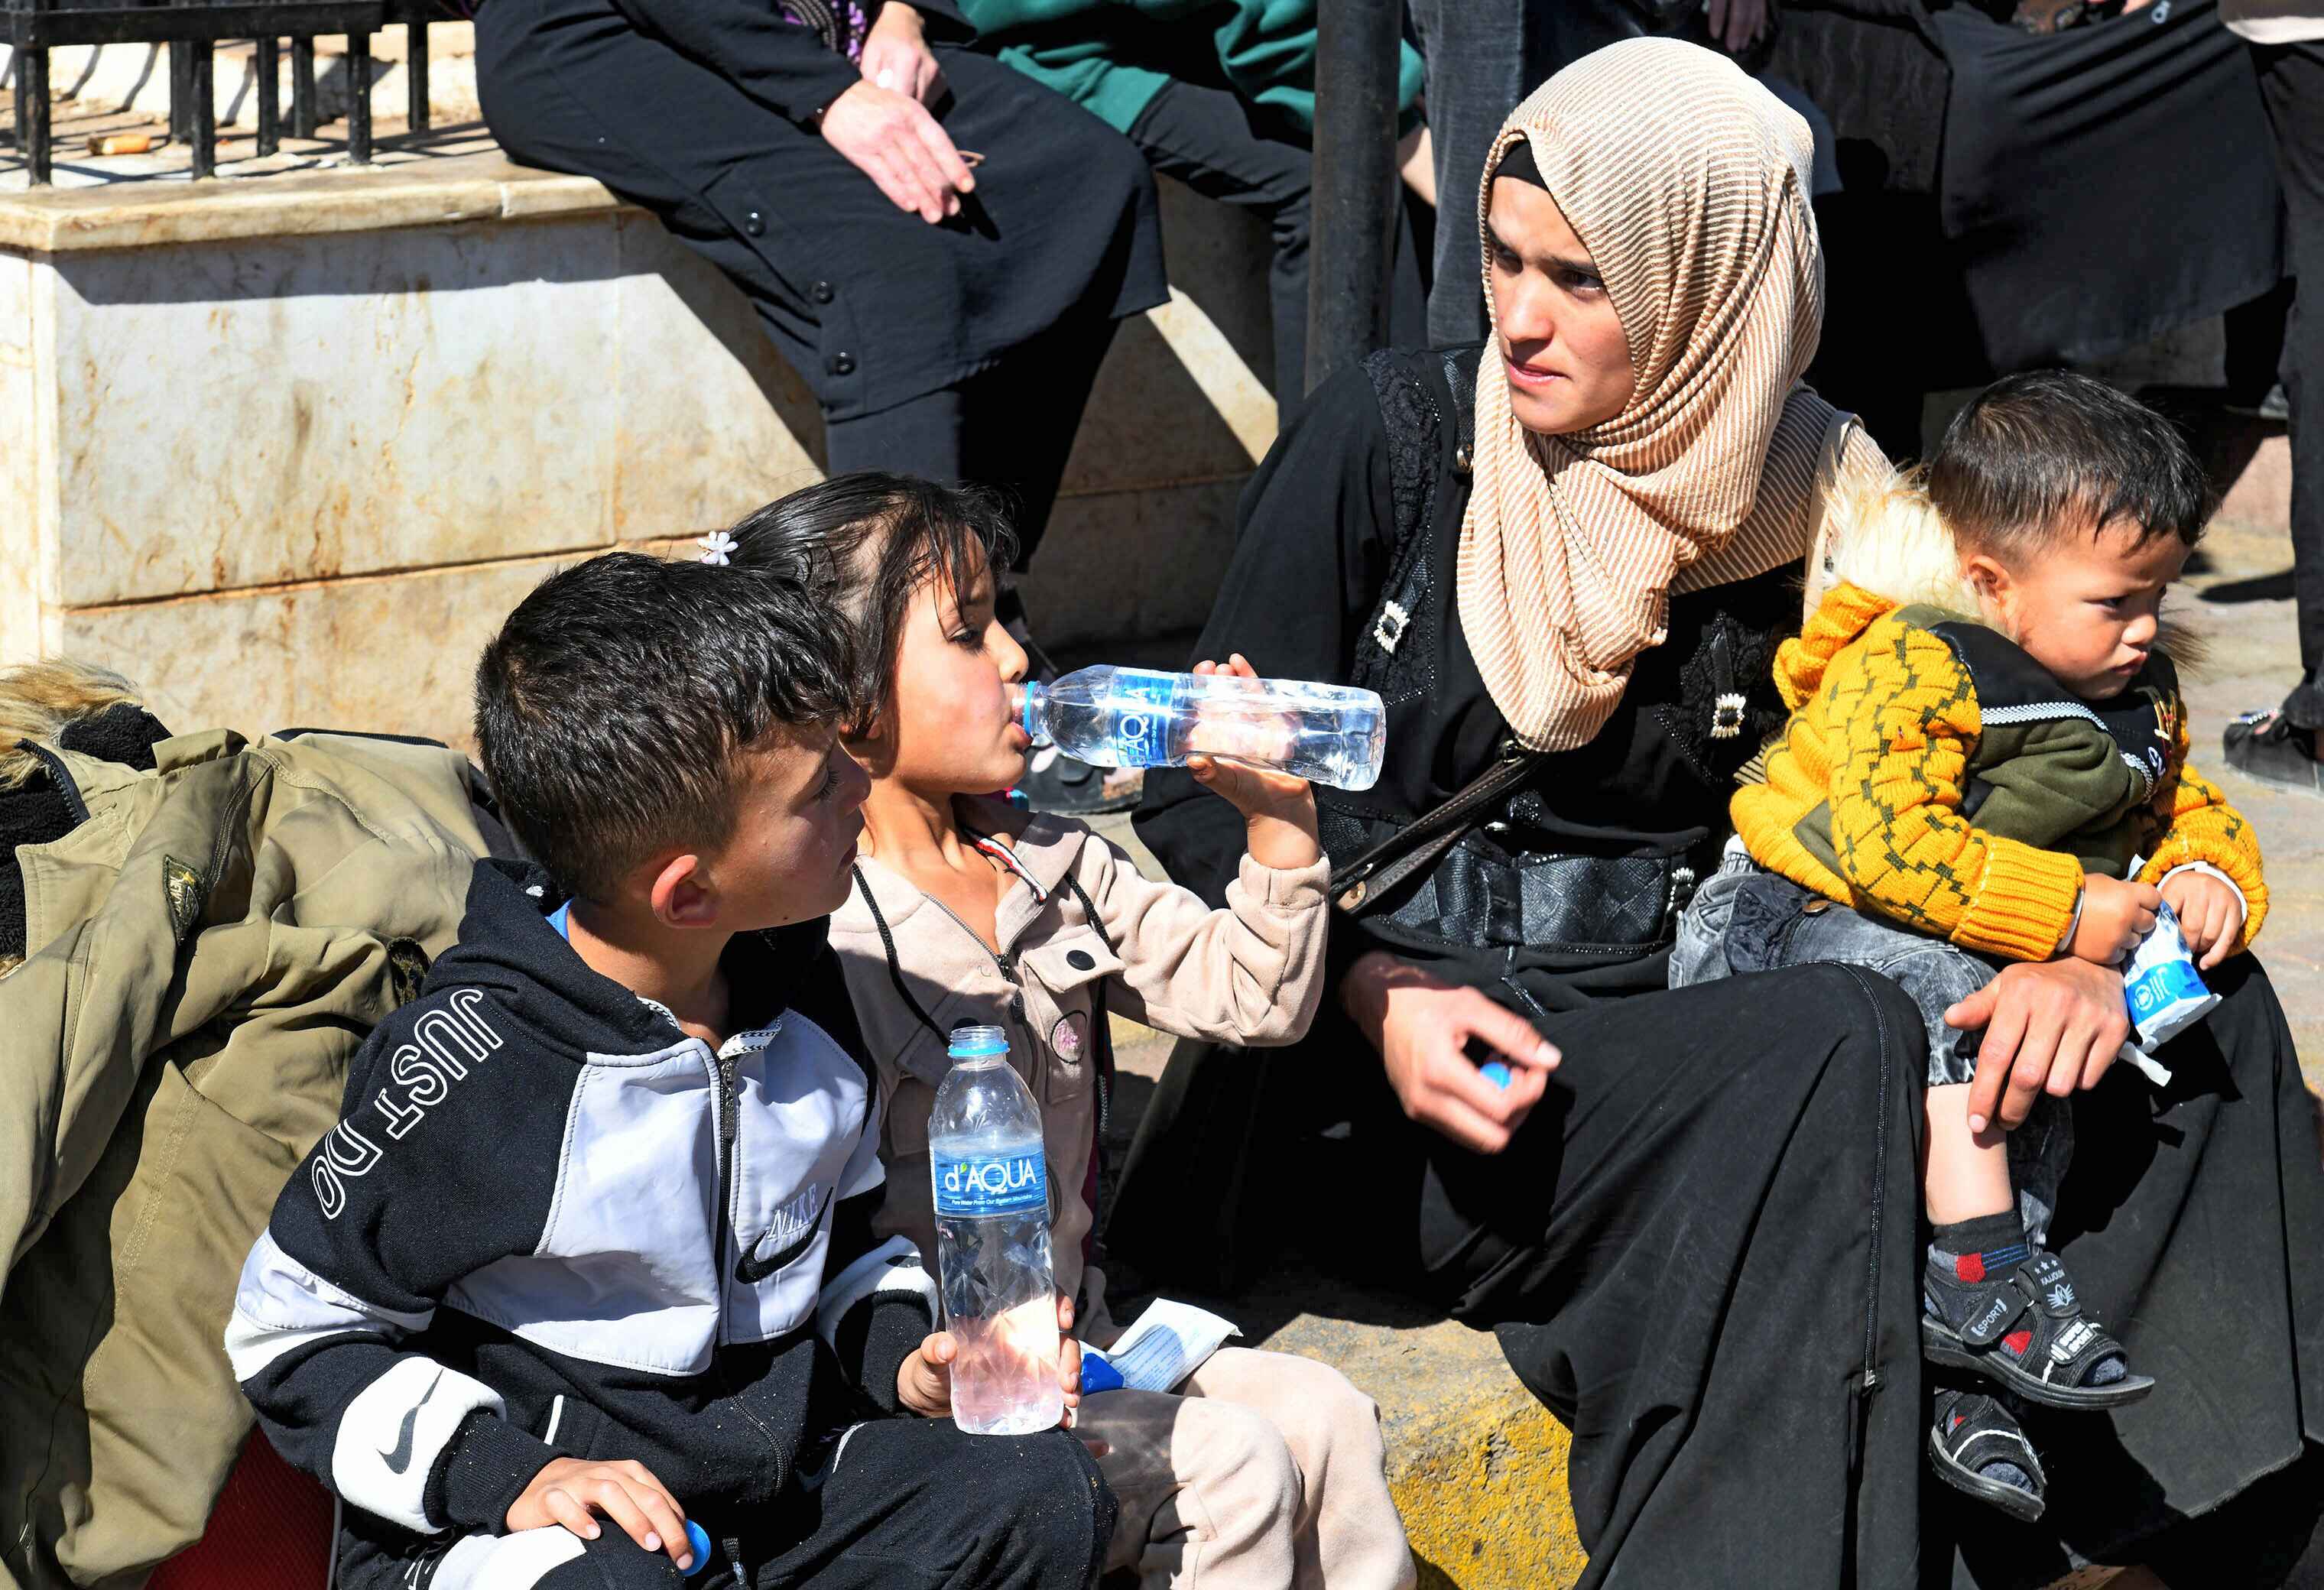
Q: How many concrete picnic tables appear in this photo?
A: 0